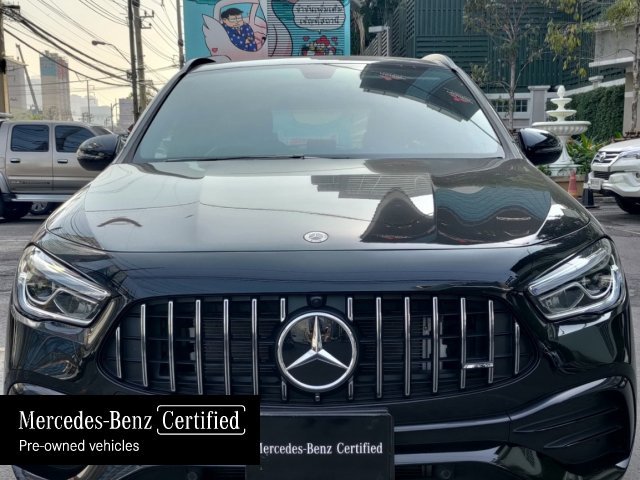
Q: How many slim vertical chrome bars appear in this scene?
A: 14